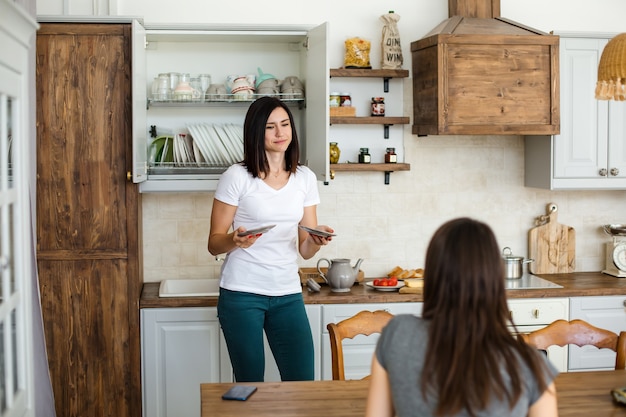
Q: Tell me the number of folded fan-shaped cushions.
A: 0